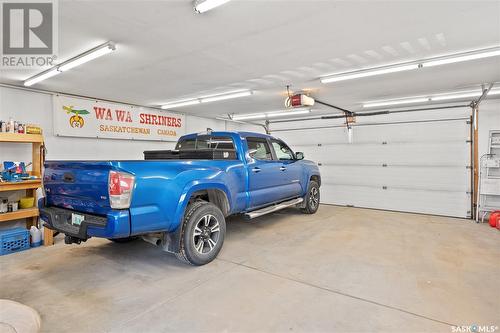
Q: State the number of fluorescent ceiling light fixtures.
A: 6